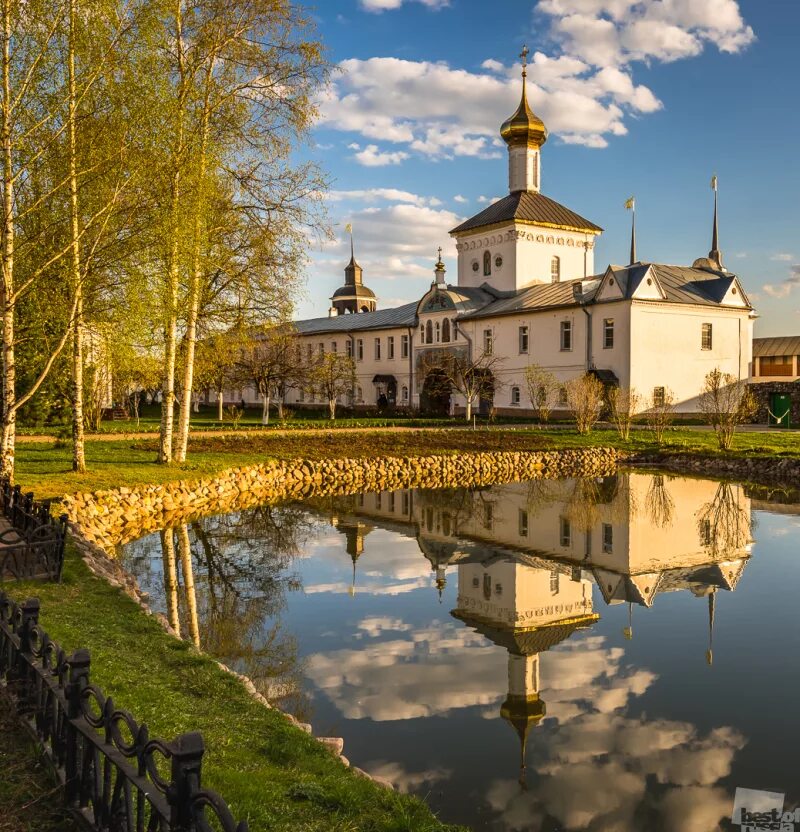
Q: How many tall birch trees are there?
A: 4